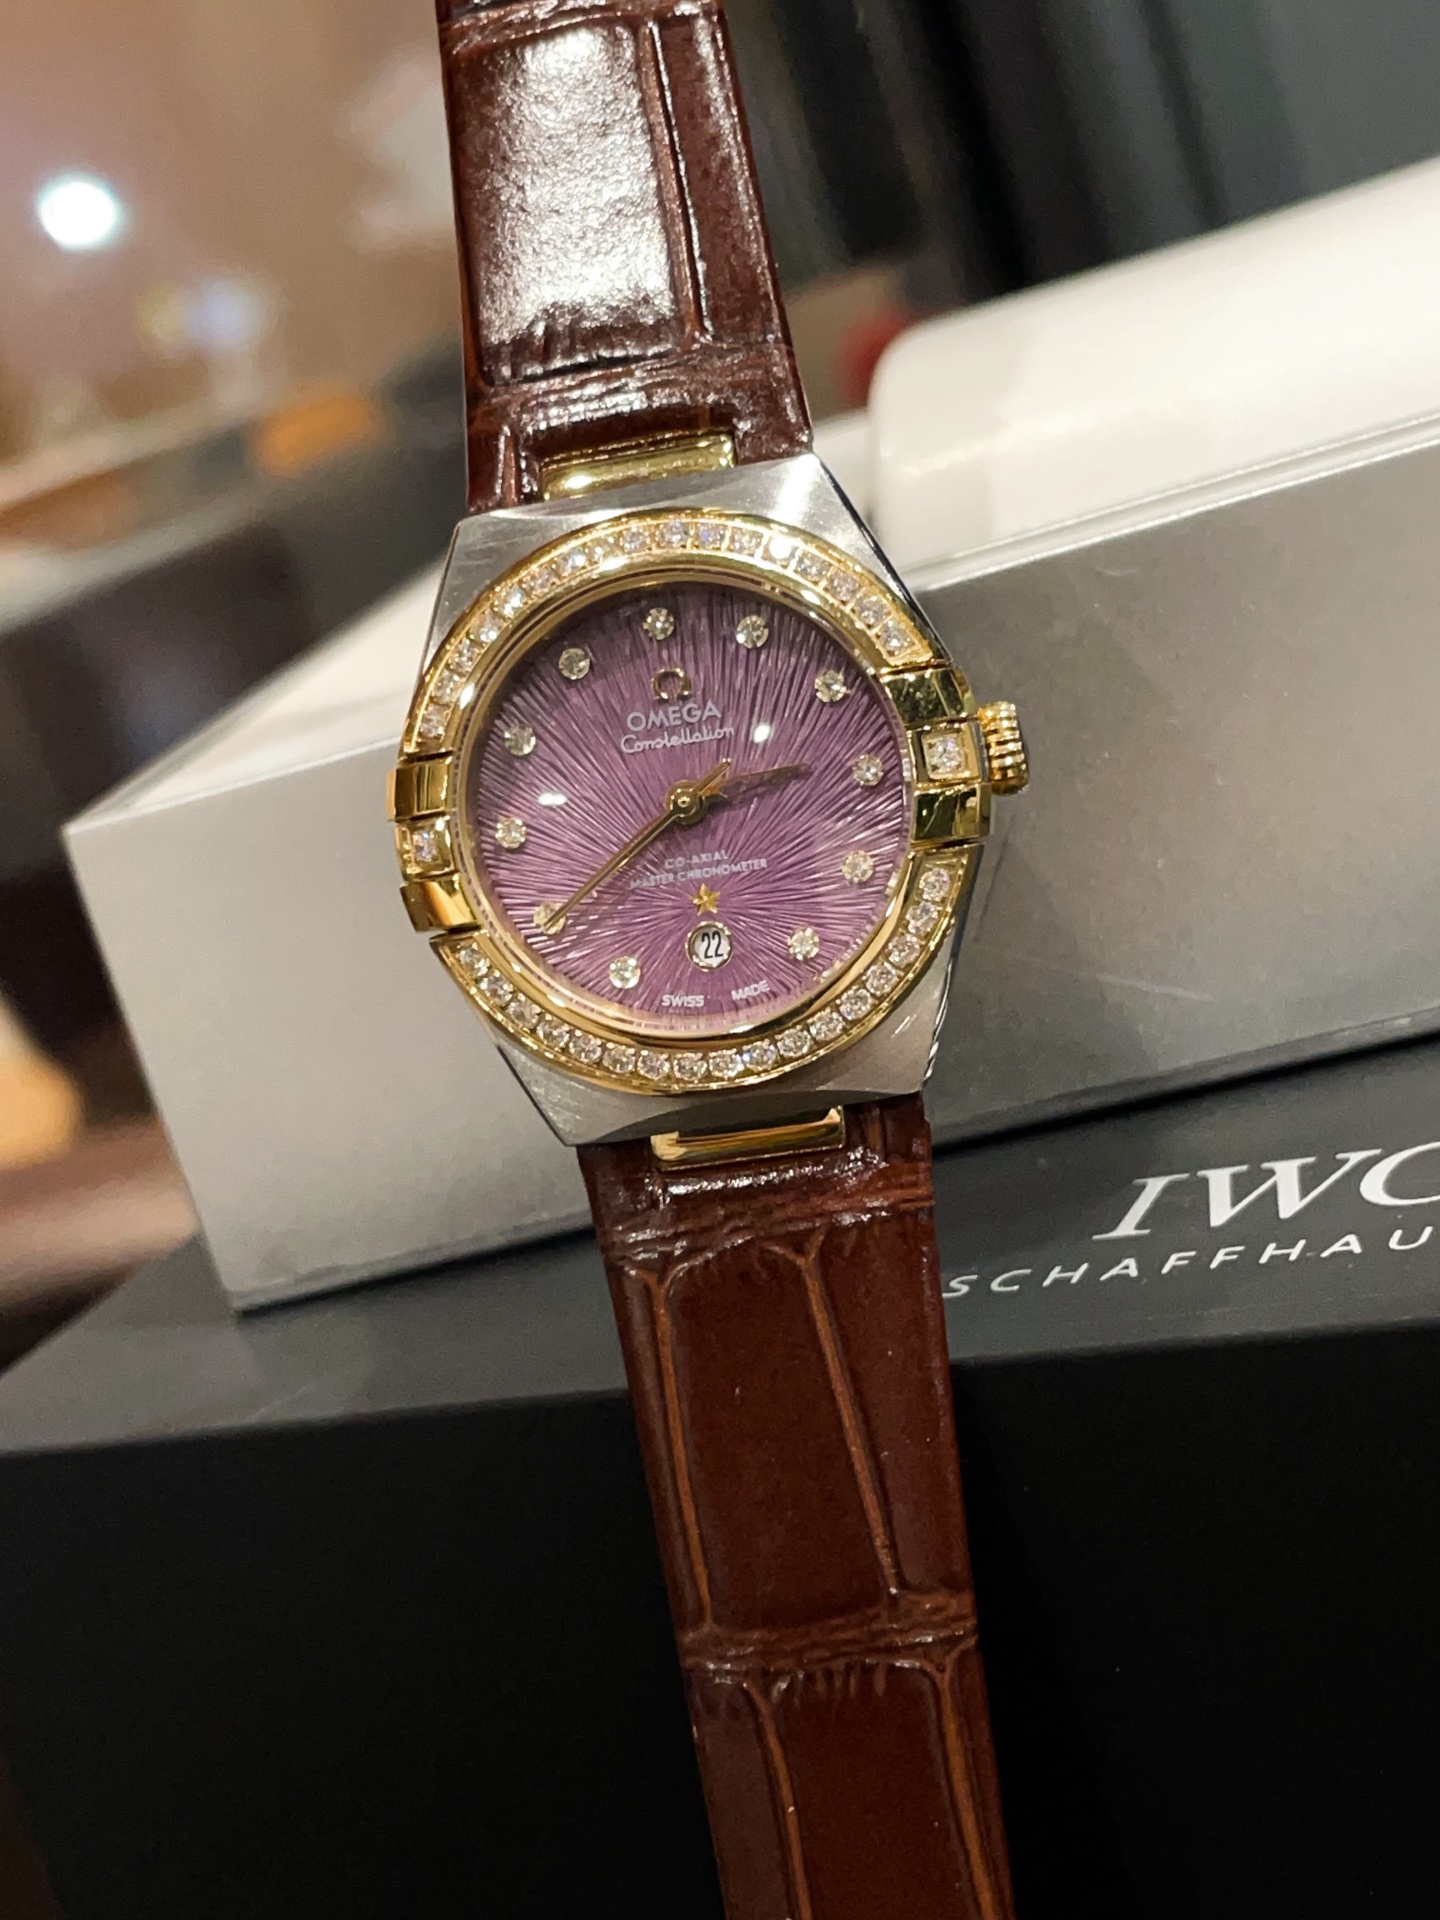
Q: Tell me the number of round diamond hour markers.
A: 11